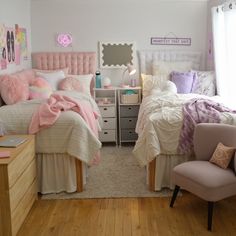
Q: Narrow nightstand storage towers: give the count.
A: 2